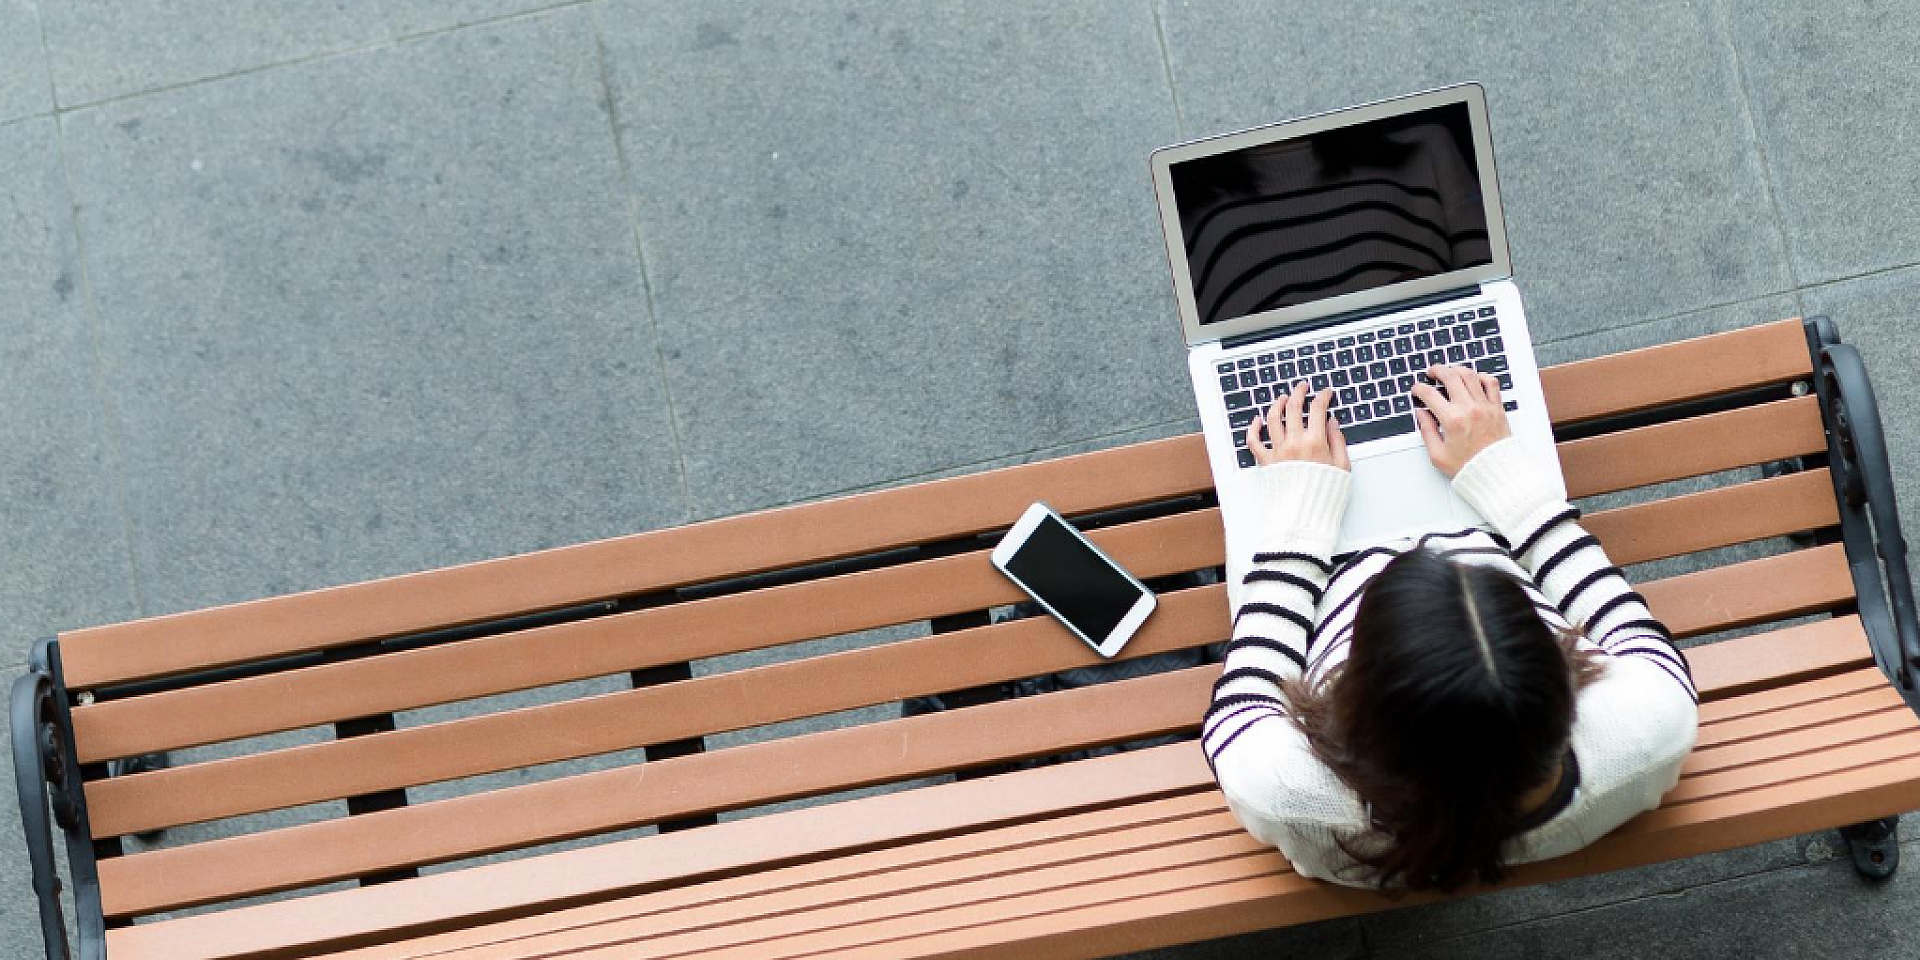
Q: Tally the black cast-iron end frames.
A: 2